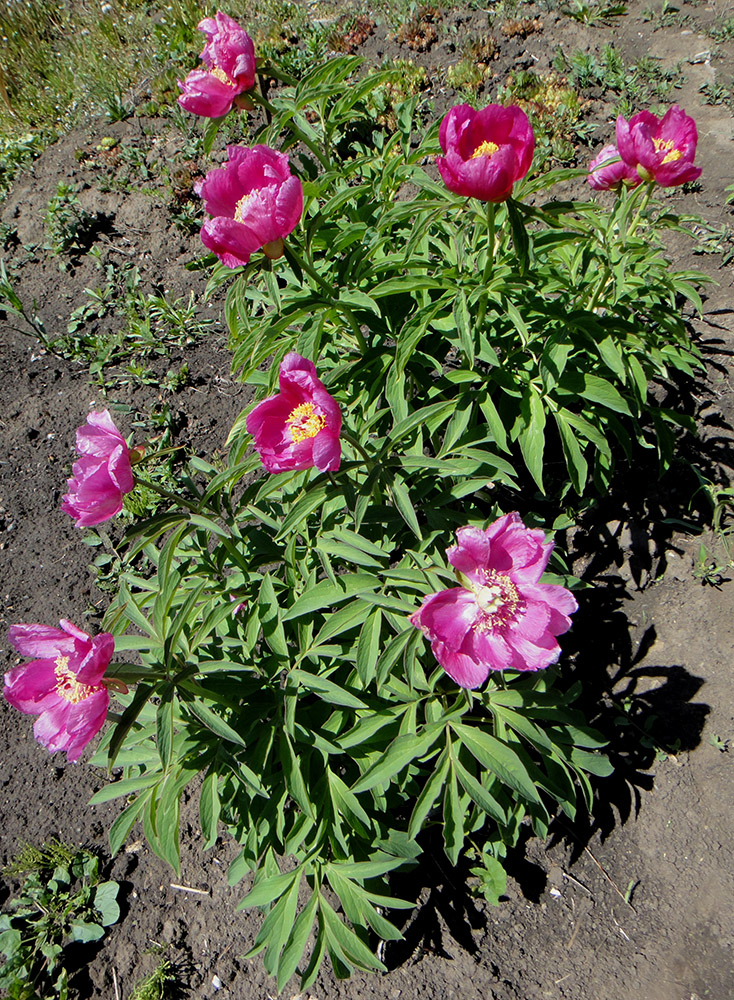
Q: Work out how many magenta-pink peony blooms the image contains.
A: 9